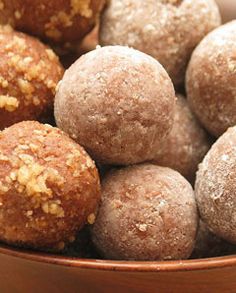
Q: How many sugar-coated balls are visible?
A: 6